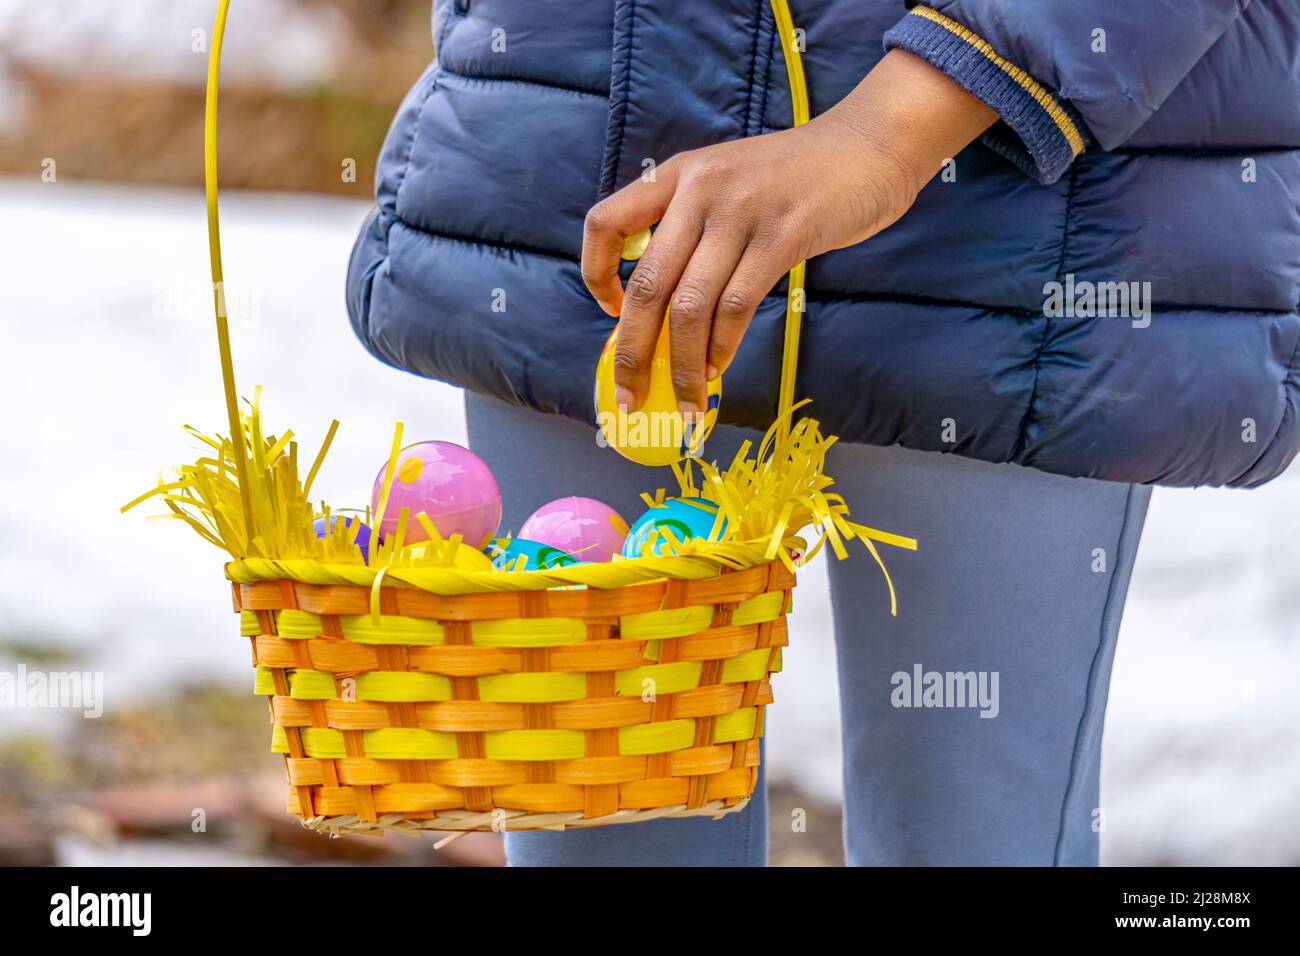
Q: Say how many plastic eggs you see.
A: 7